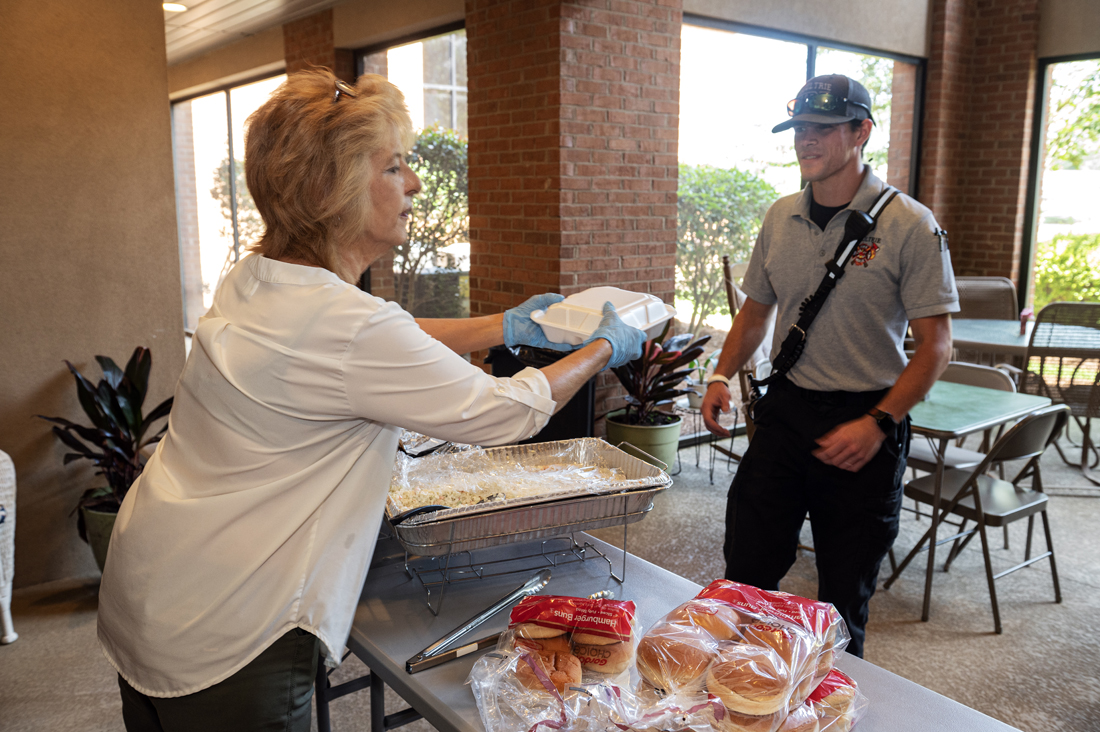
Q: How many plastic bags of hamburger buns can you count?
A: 3